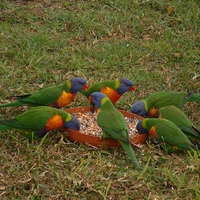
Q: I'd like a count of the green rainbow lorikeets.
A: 7